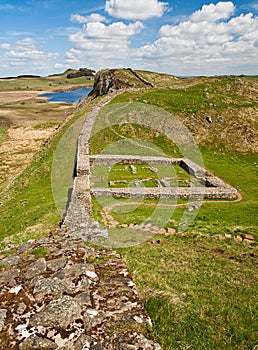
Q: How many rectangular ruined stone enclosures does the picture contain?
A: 1